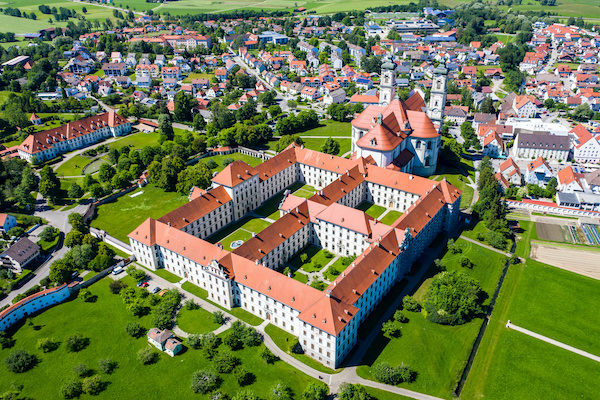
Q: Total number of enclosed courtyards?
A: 3